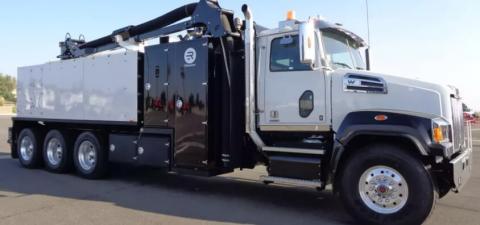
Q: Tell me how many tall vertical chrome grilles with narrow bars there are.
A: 1